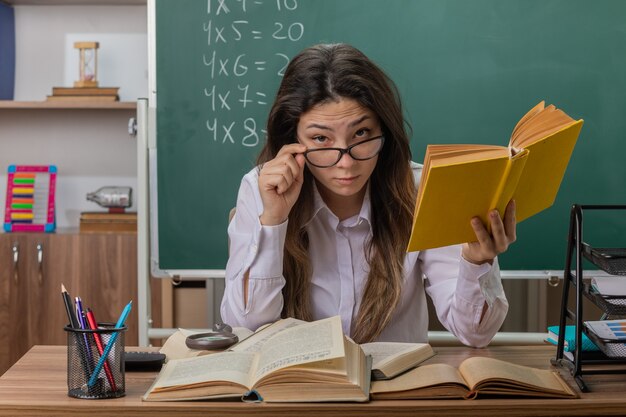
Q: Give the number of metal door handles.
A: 2